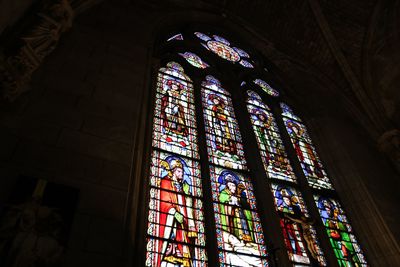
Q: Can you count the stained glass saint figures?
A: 8